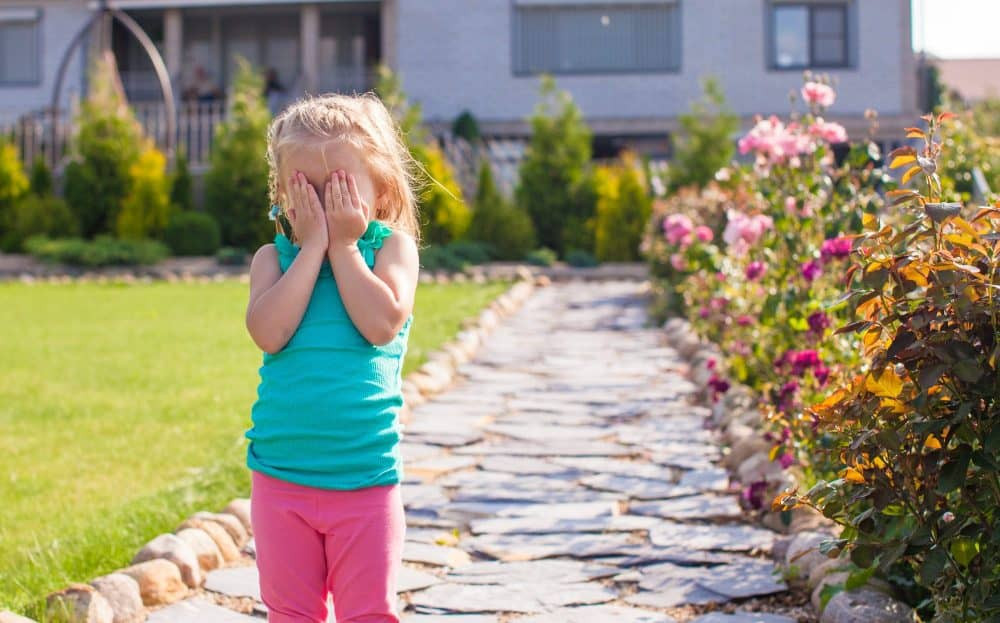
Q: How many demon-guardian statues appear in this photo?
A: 0